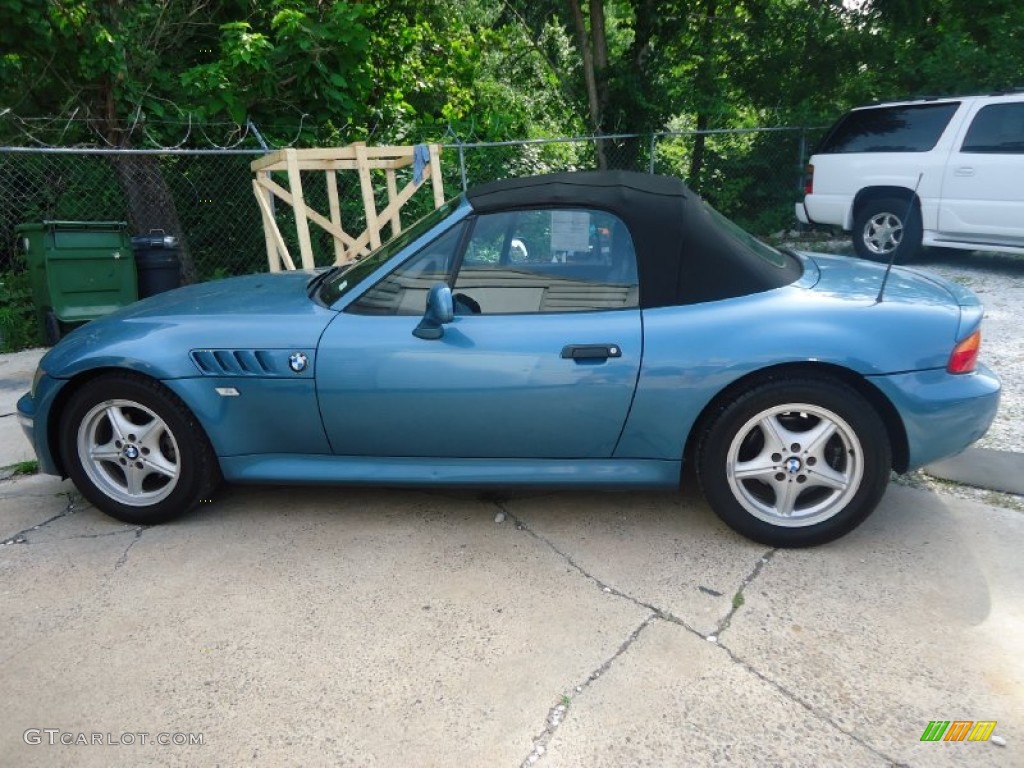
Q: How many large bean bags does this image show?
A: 0